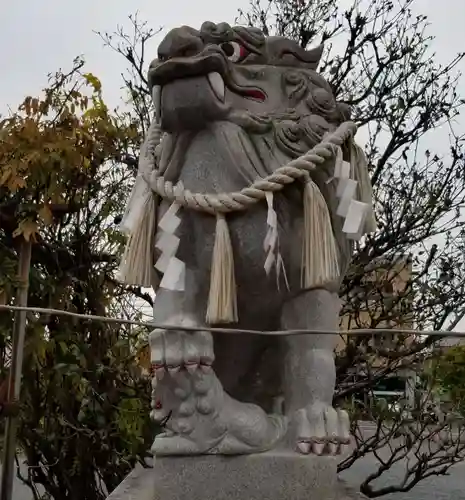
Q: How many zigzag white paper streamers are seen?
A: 3